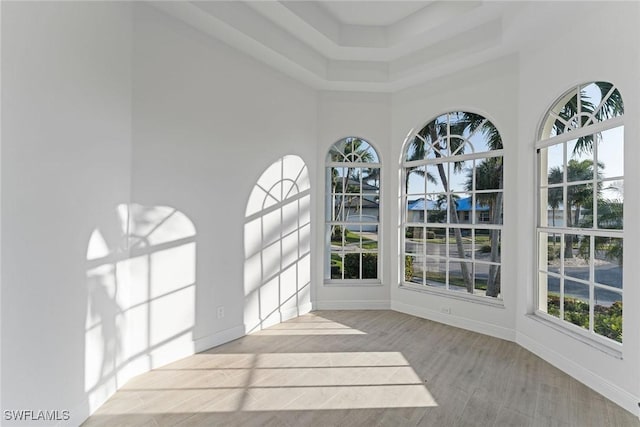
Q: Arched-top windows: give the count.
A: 3